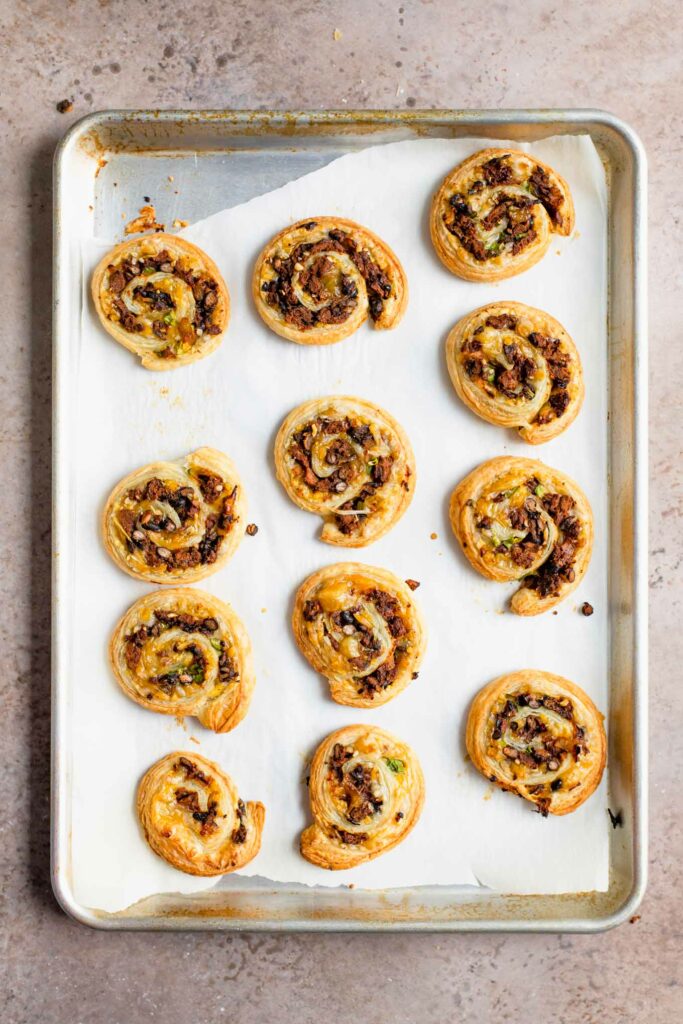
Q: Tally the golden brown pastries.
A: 12